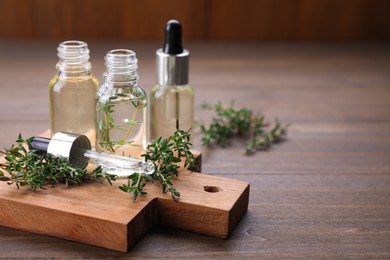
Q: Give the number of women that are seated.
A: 0